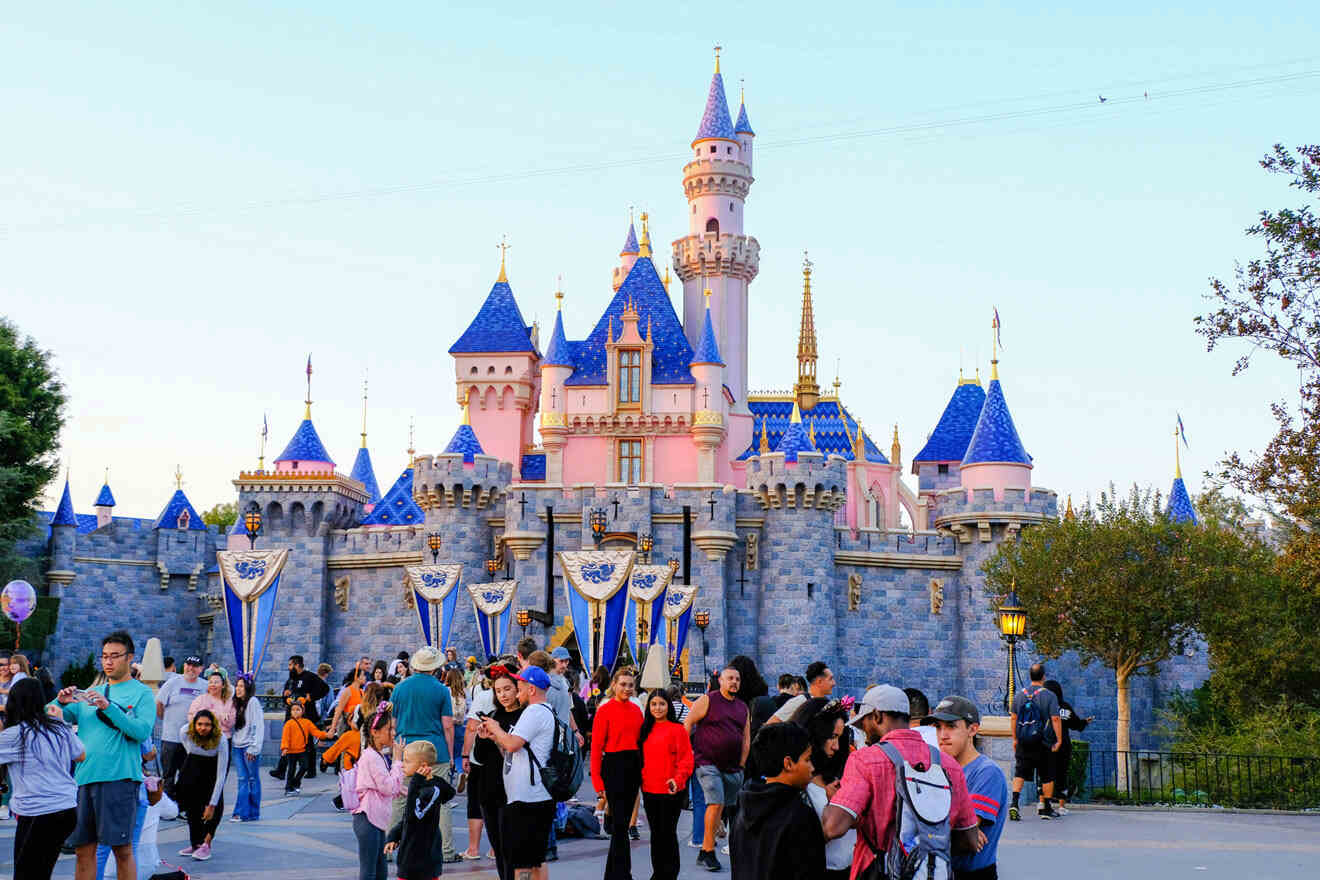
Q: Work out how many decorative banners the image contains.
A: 6